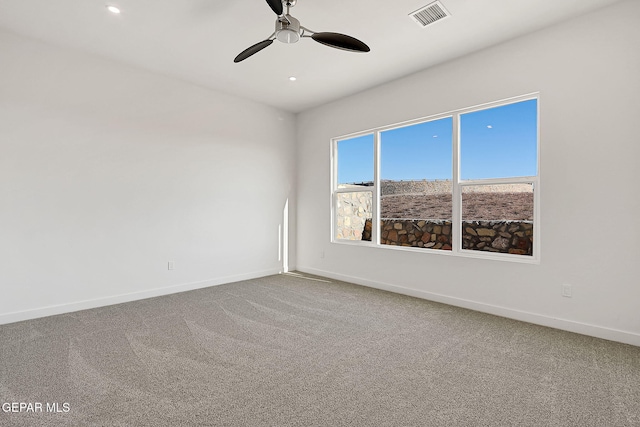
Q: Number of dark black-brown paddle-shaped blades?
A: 3